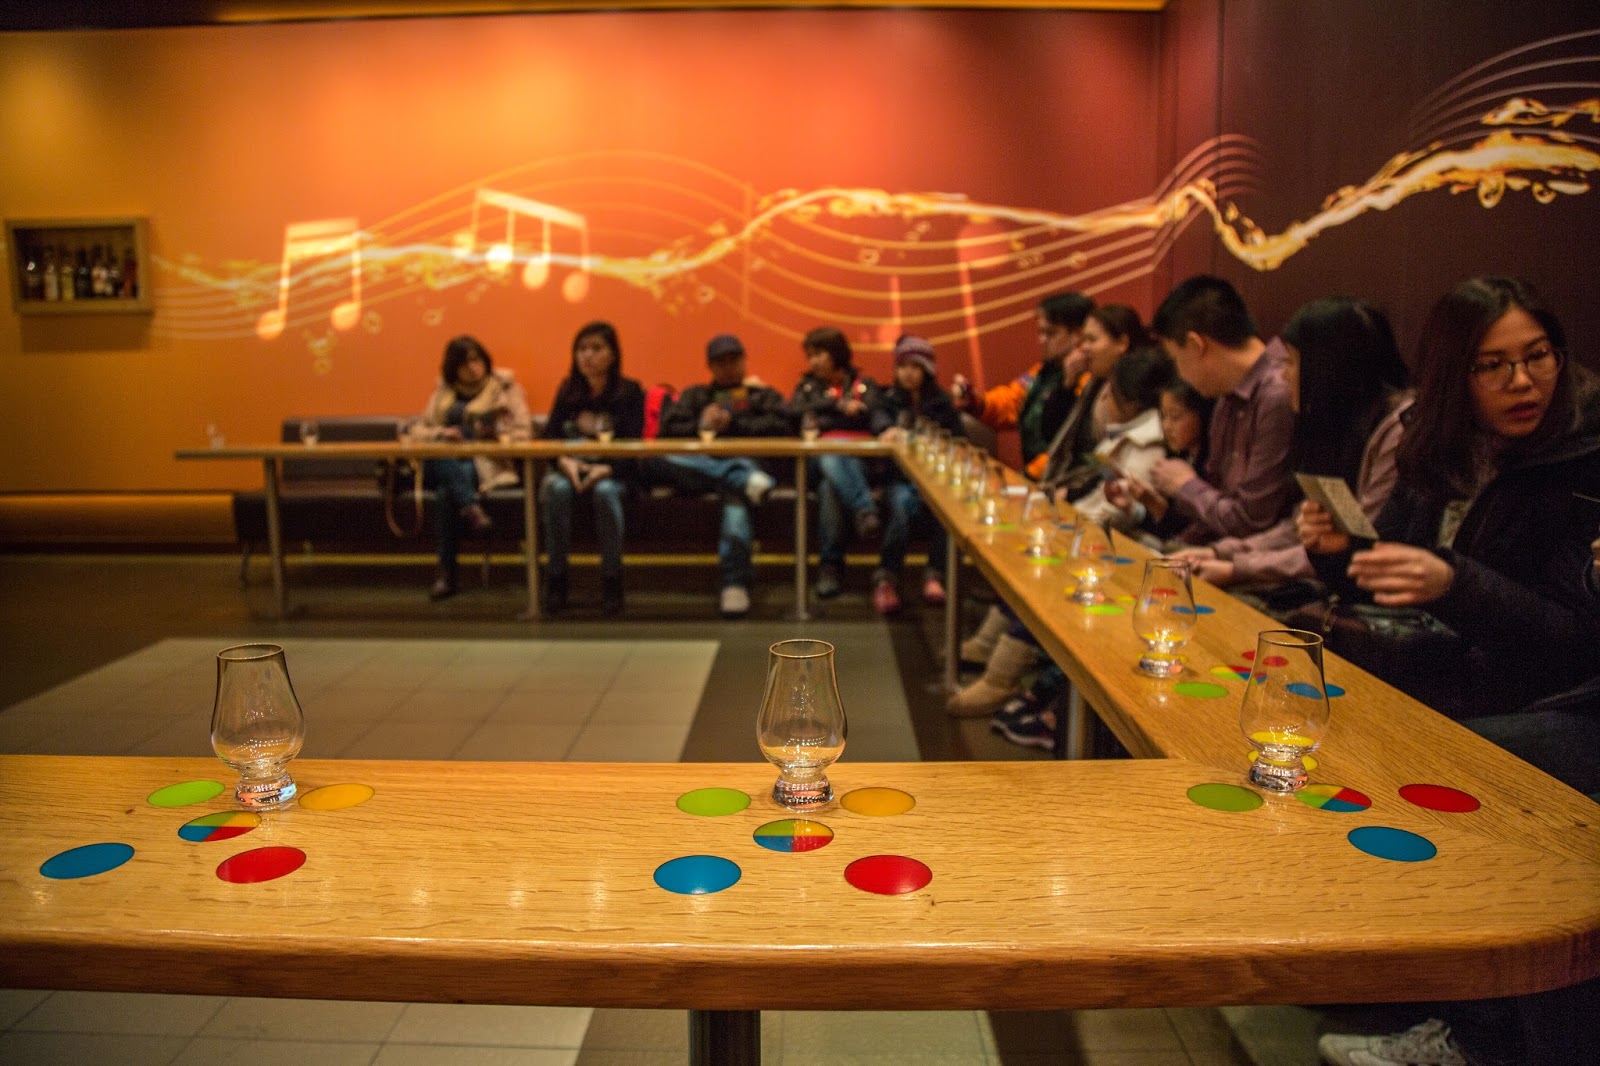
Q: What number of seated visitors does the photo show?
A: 12